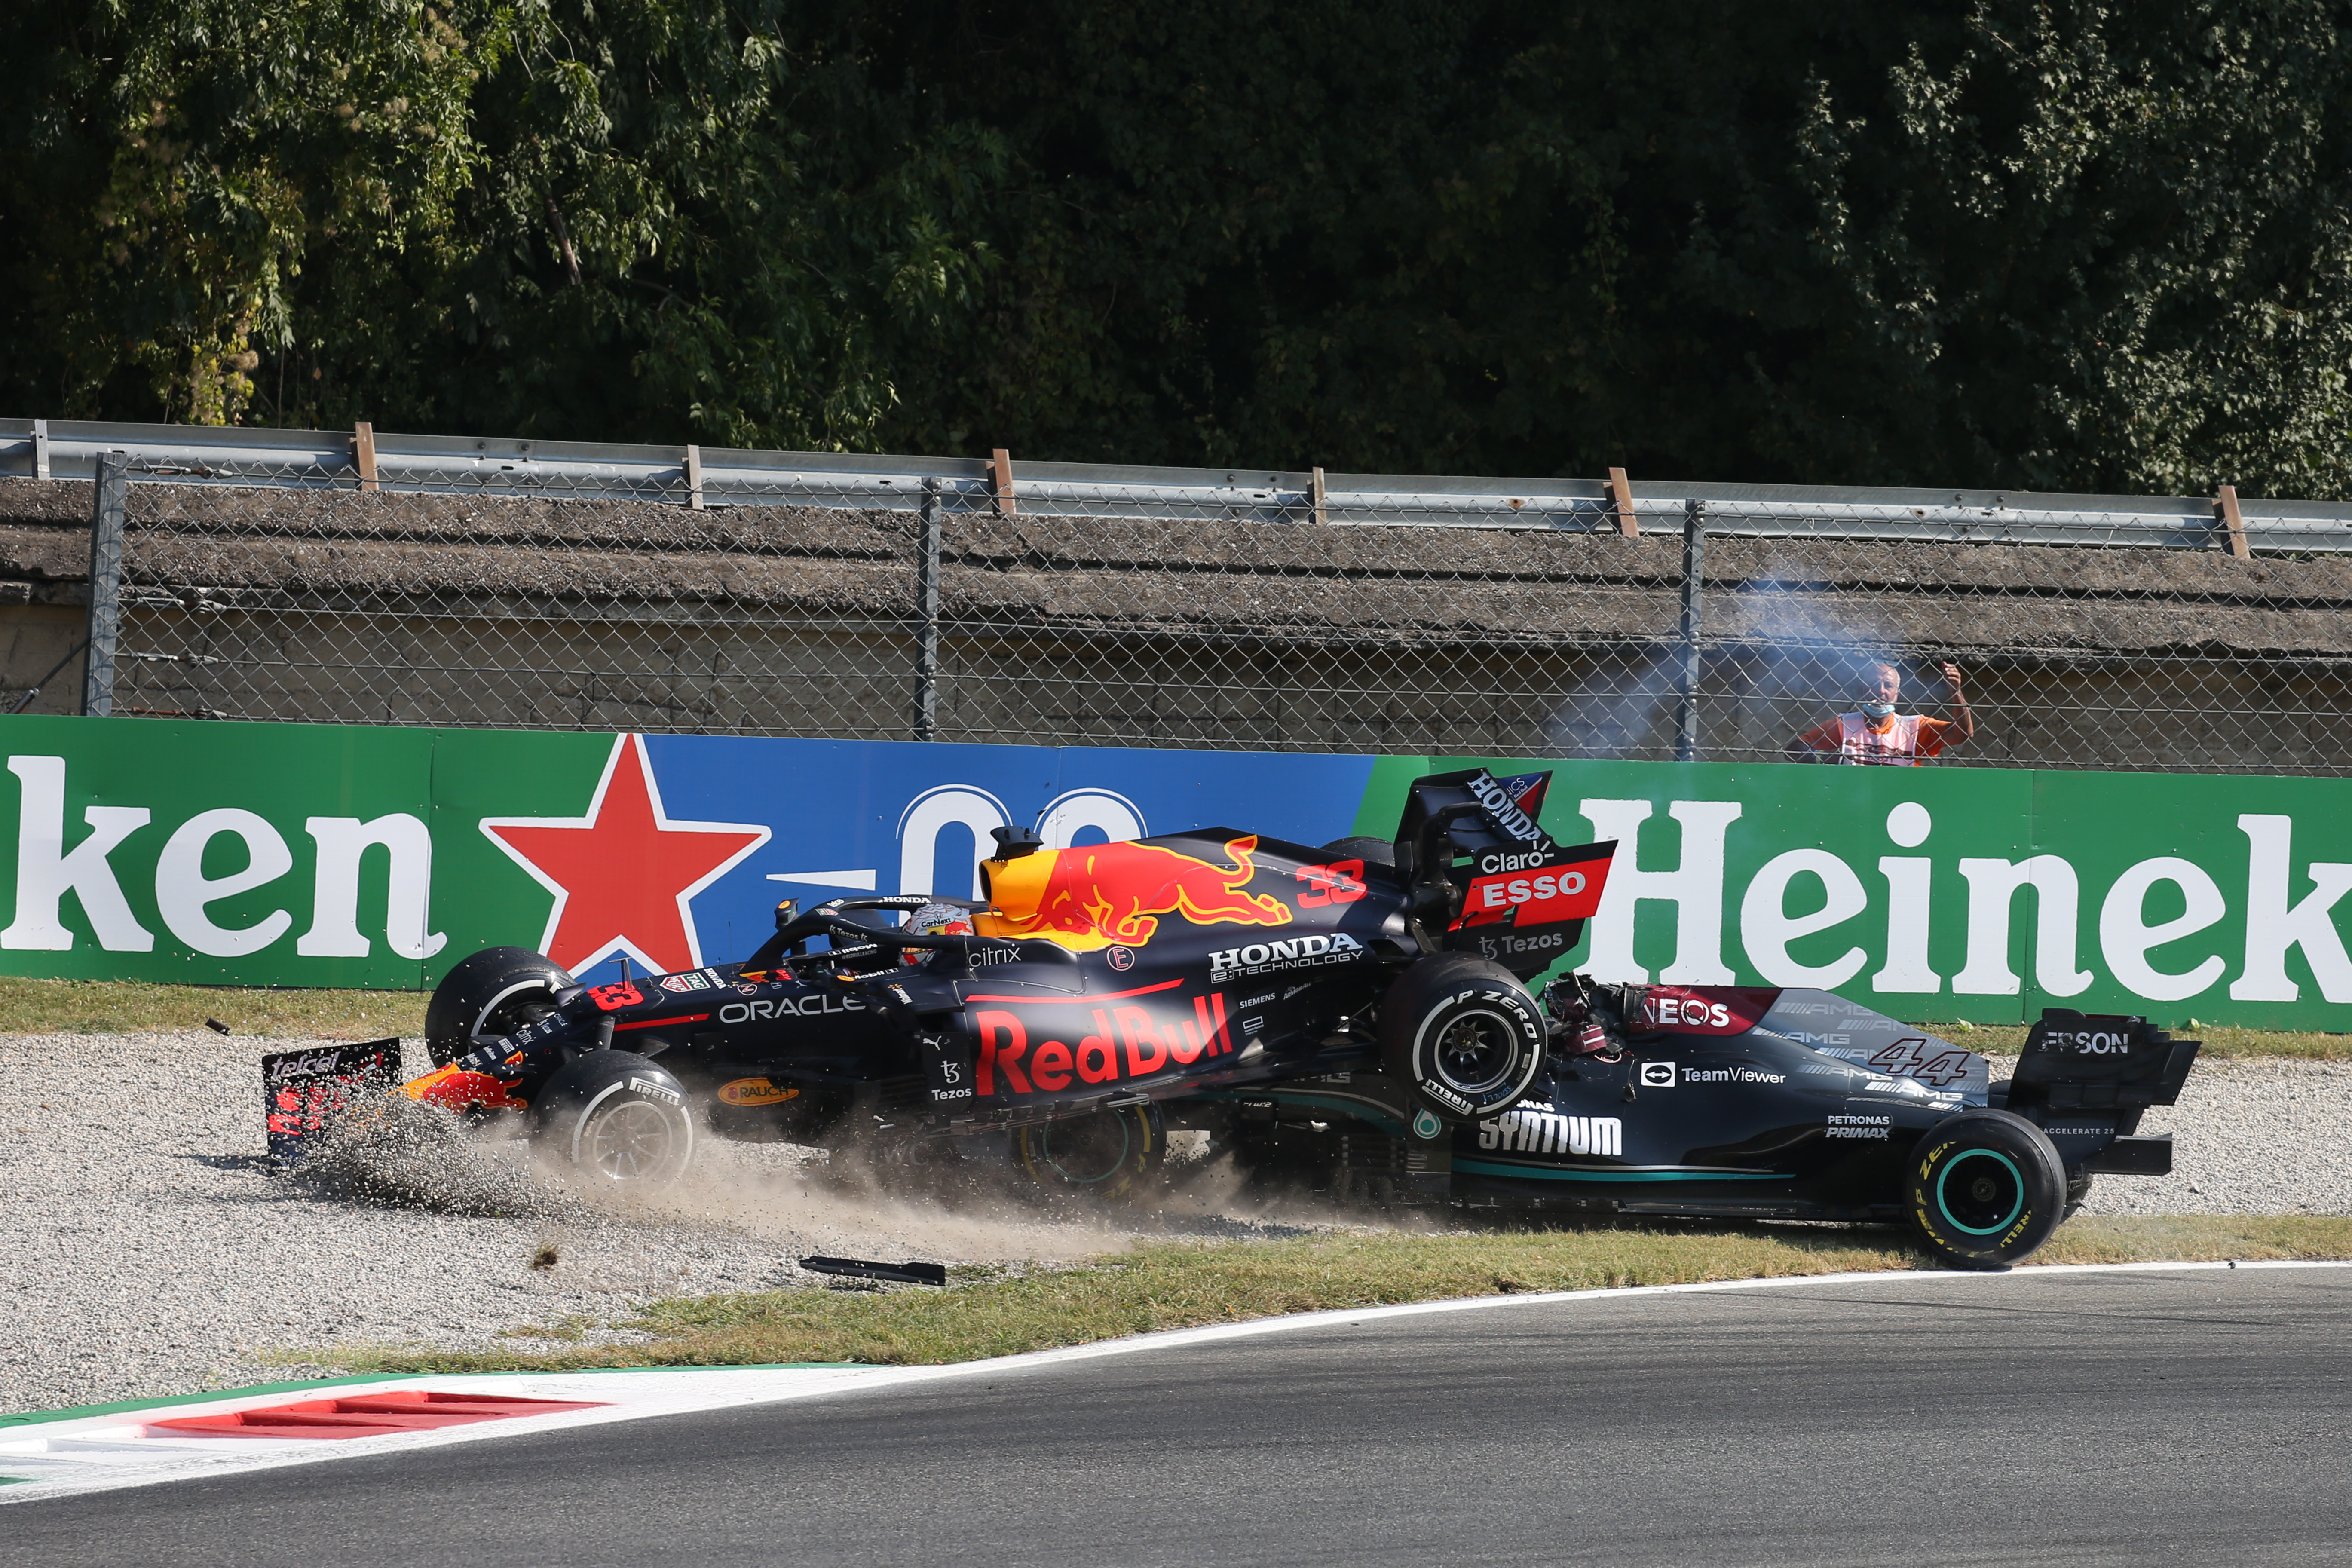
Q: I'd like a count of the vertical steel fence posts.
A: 3